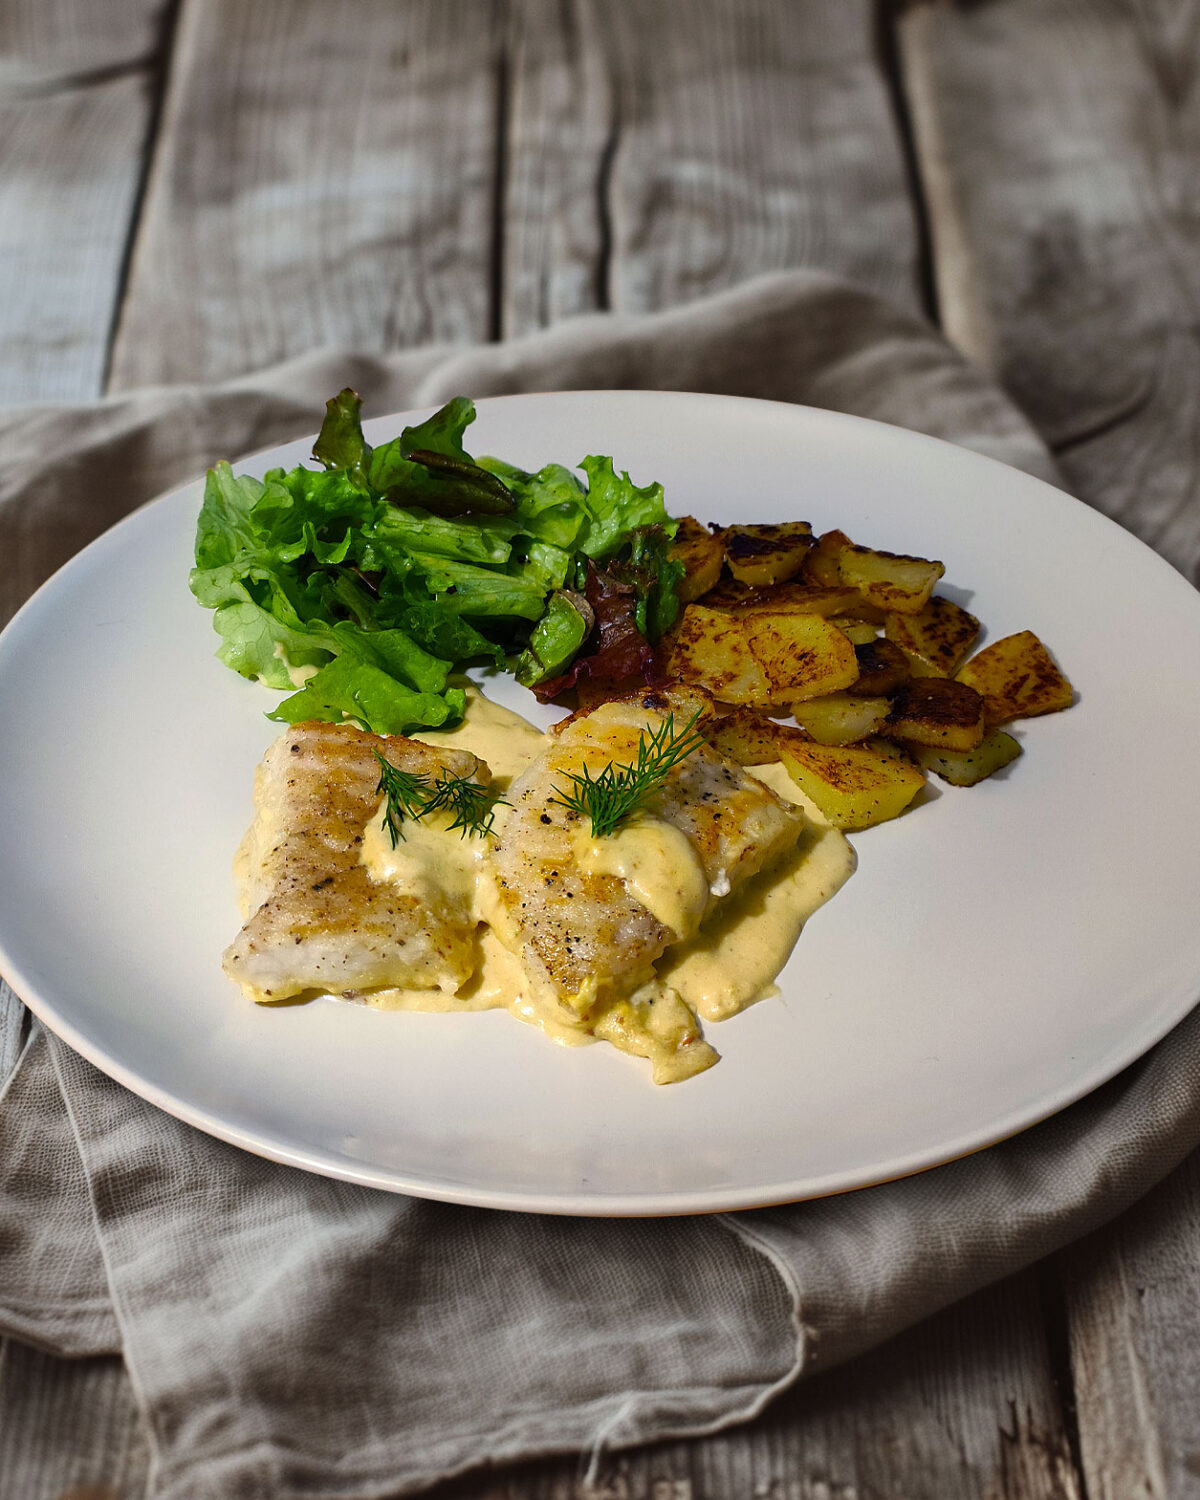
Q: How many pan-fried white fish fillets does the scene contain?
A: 2